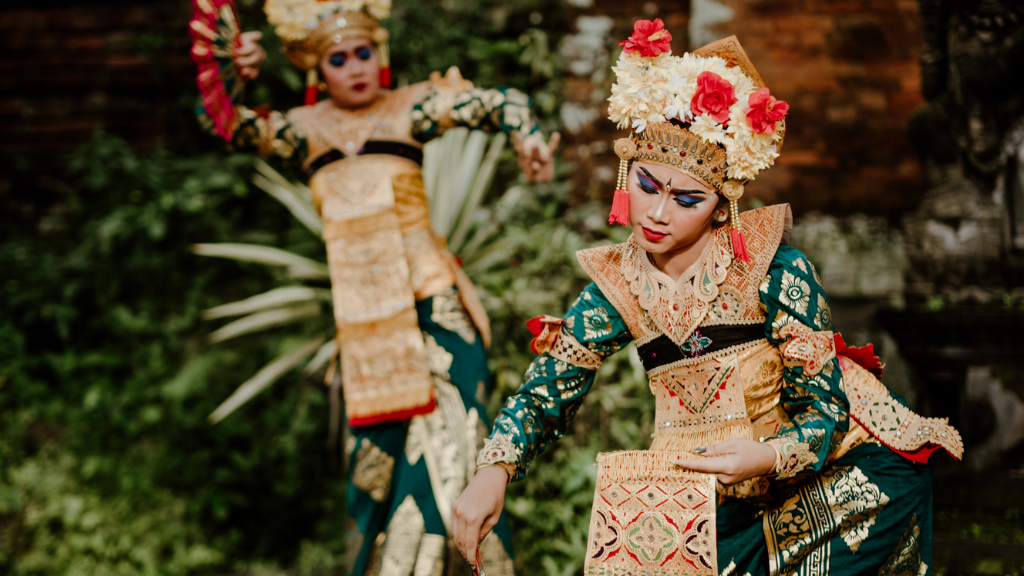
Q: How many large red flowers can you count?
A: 3